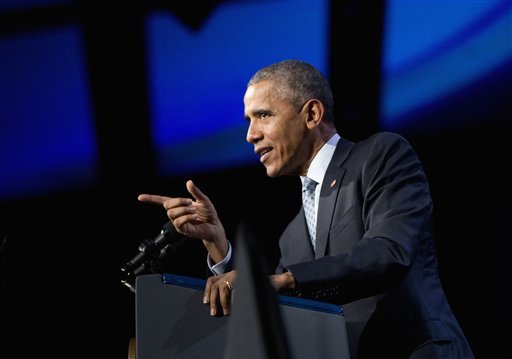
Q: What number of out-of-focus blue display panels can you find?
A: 3